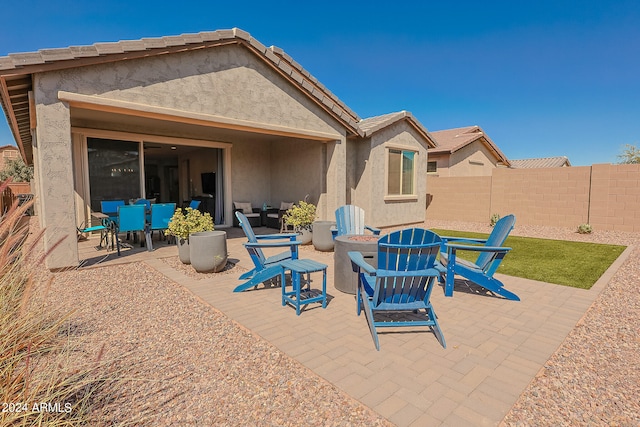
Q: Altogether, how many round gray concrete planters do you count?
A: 4